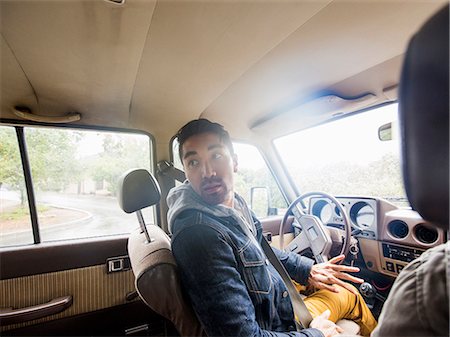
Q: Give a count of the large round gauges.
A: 2